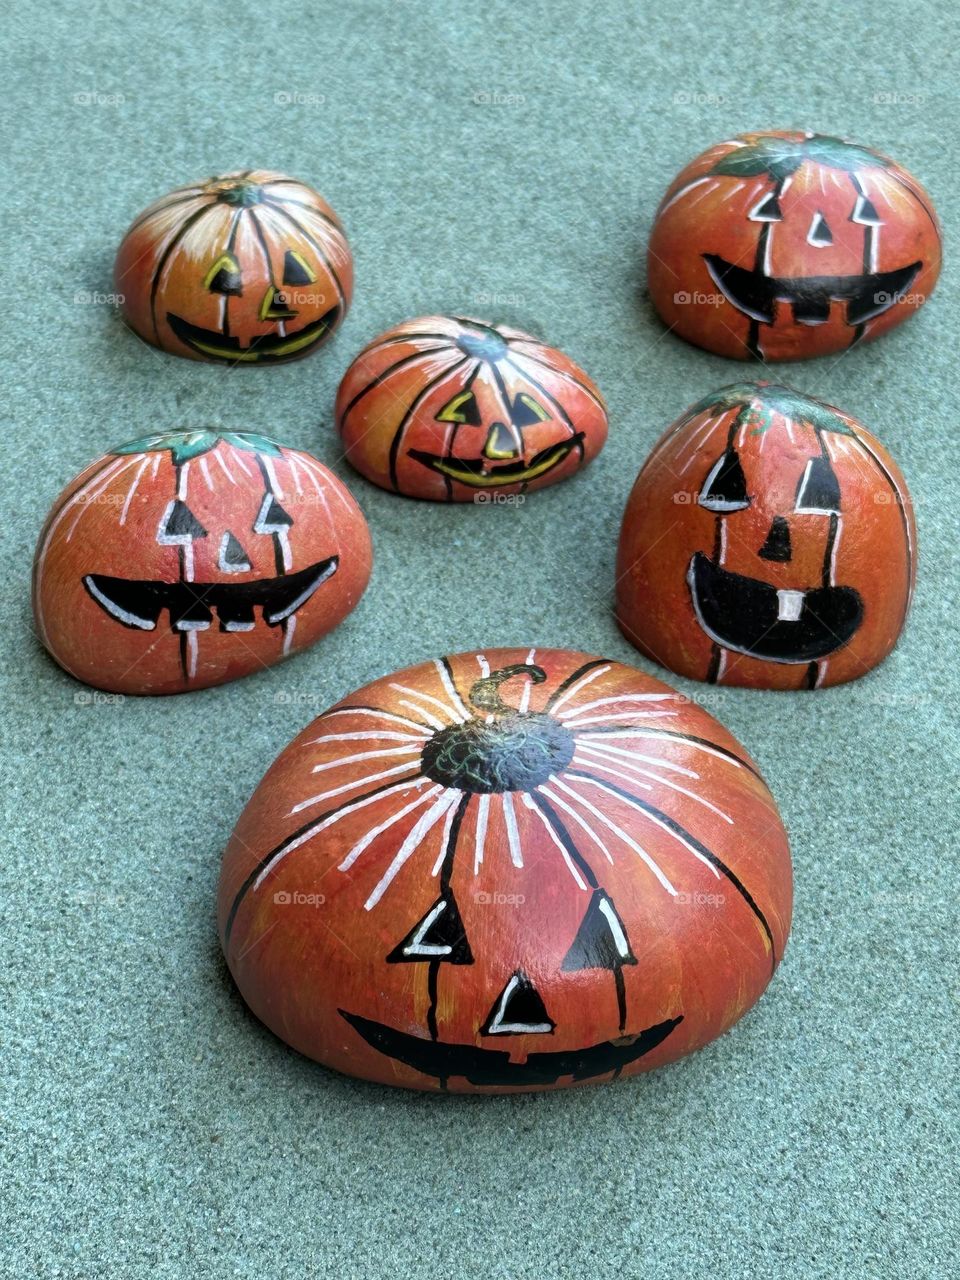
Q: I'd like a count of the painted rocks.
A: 6